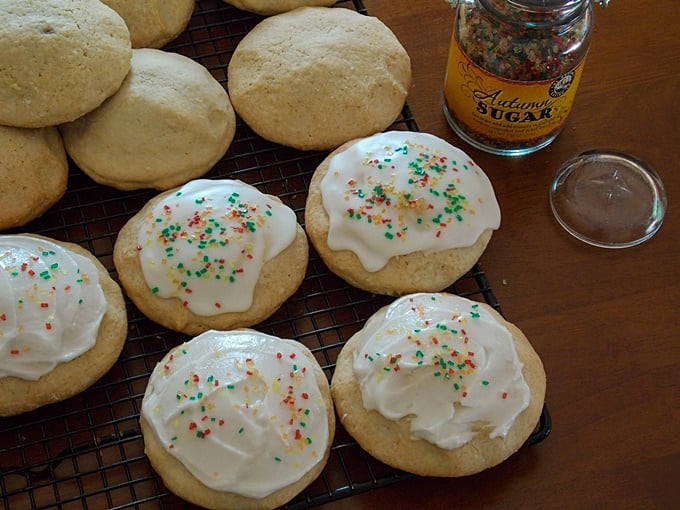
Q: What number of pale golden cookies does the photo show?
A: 6